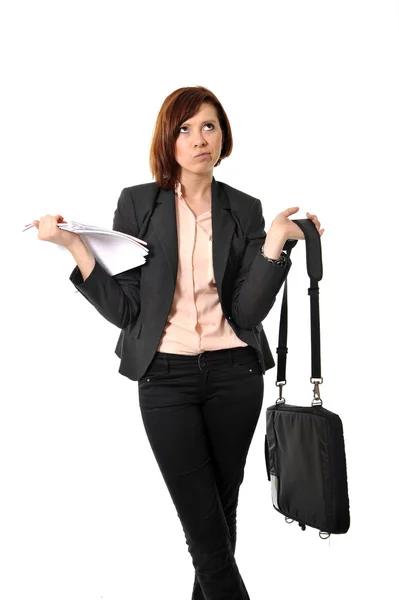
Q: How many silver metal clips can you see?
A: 2